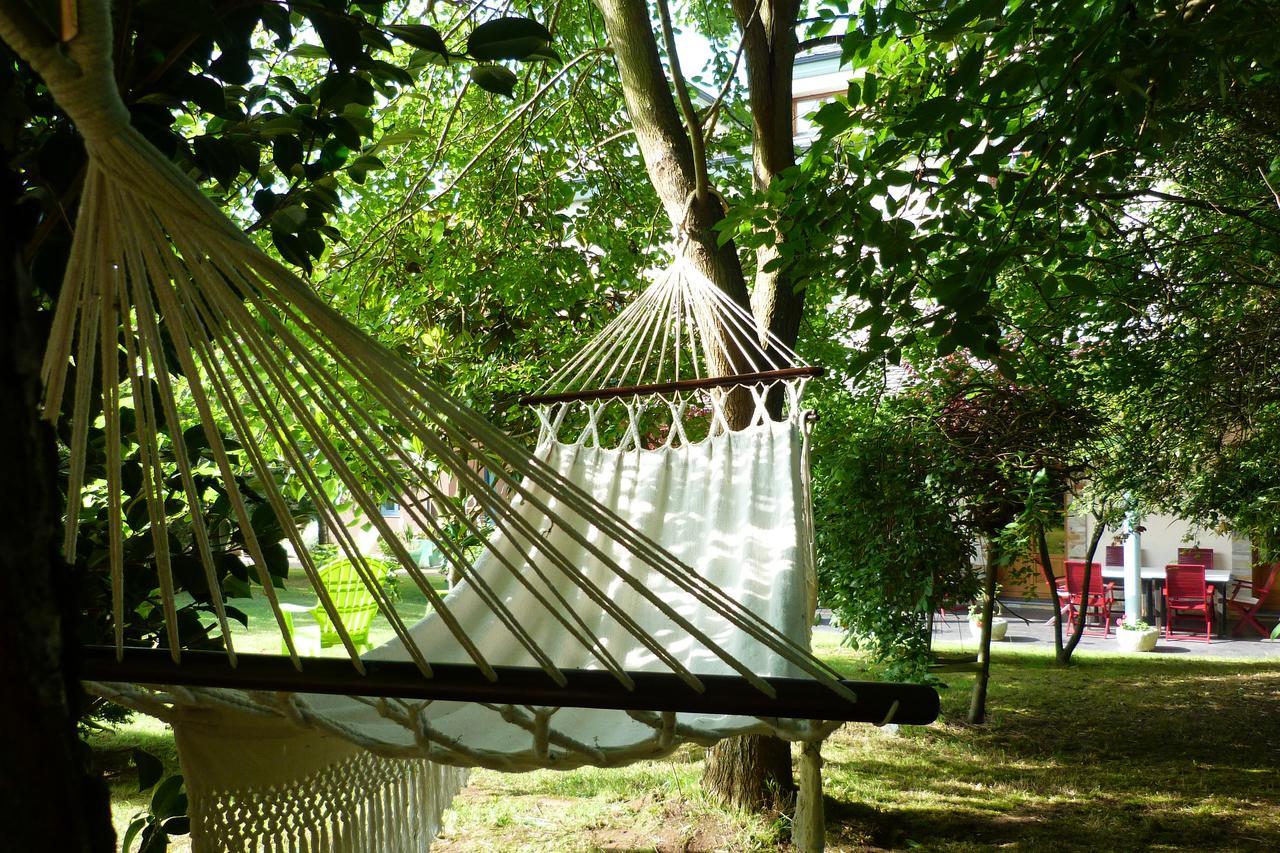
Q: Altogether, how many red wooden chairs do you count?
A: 6